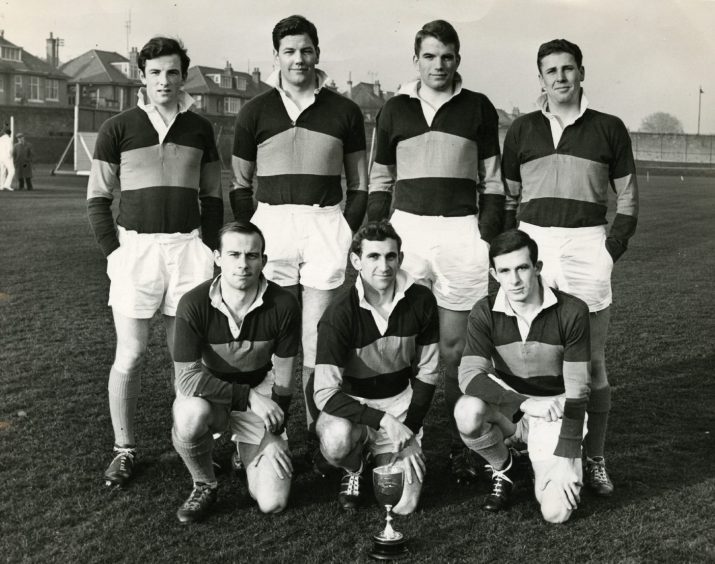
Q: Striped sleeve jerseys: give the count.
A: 7